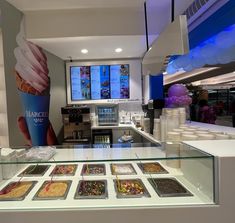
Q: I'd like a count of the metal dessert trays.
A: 10